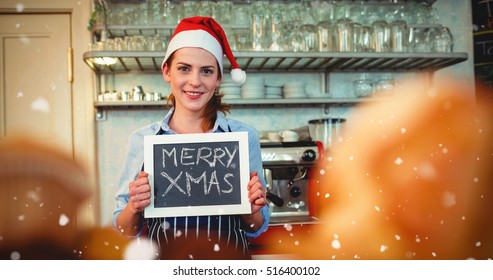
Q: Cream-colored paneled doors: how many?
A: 1